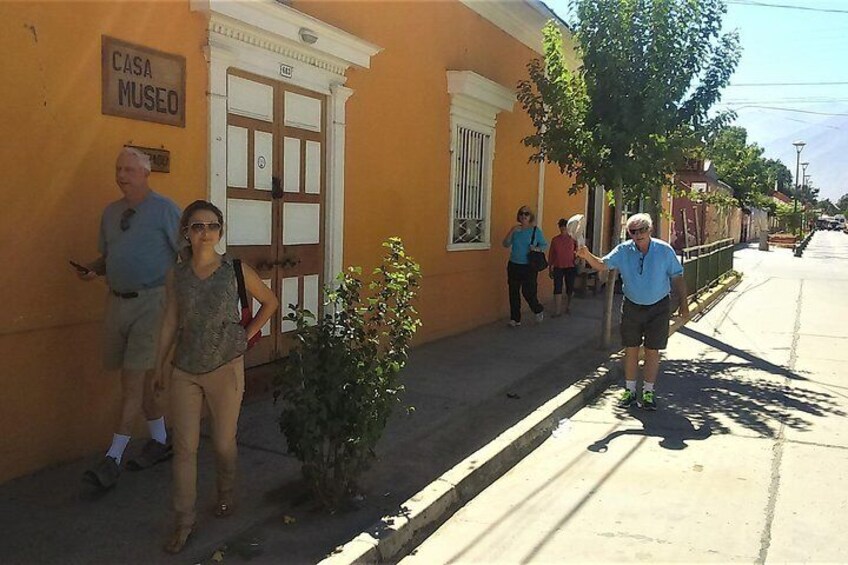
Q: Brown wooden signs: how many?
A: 2